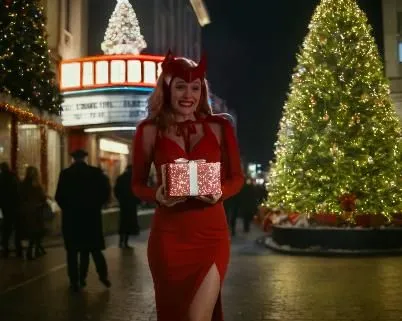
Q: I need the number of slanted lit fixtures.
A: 1